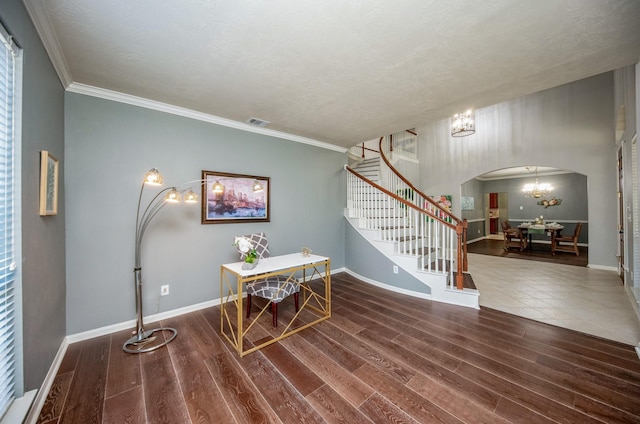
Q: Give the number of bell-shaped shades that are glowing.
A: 5